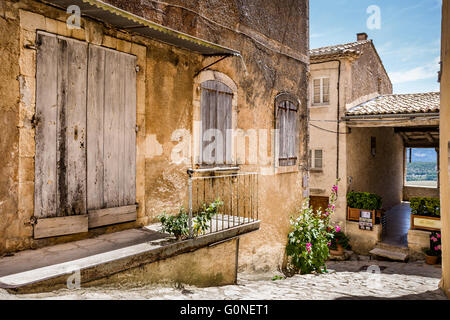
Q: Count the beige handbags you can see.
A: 0